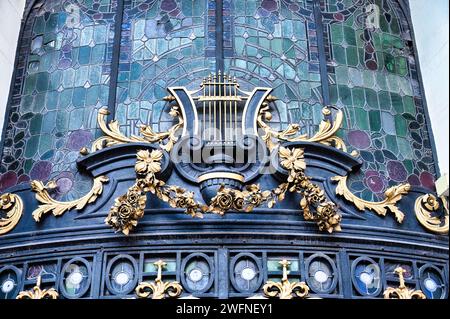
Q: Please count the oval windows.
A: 8